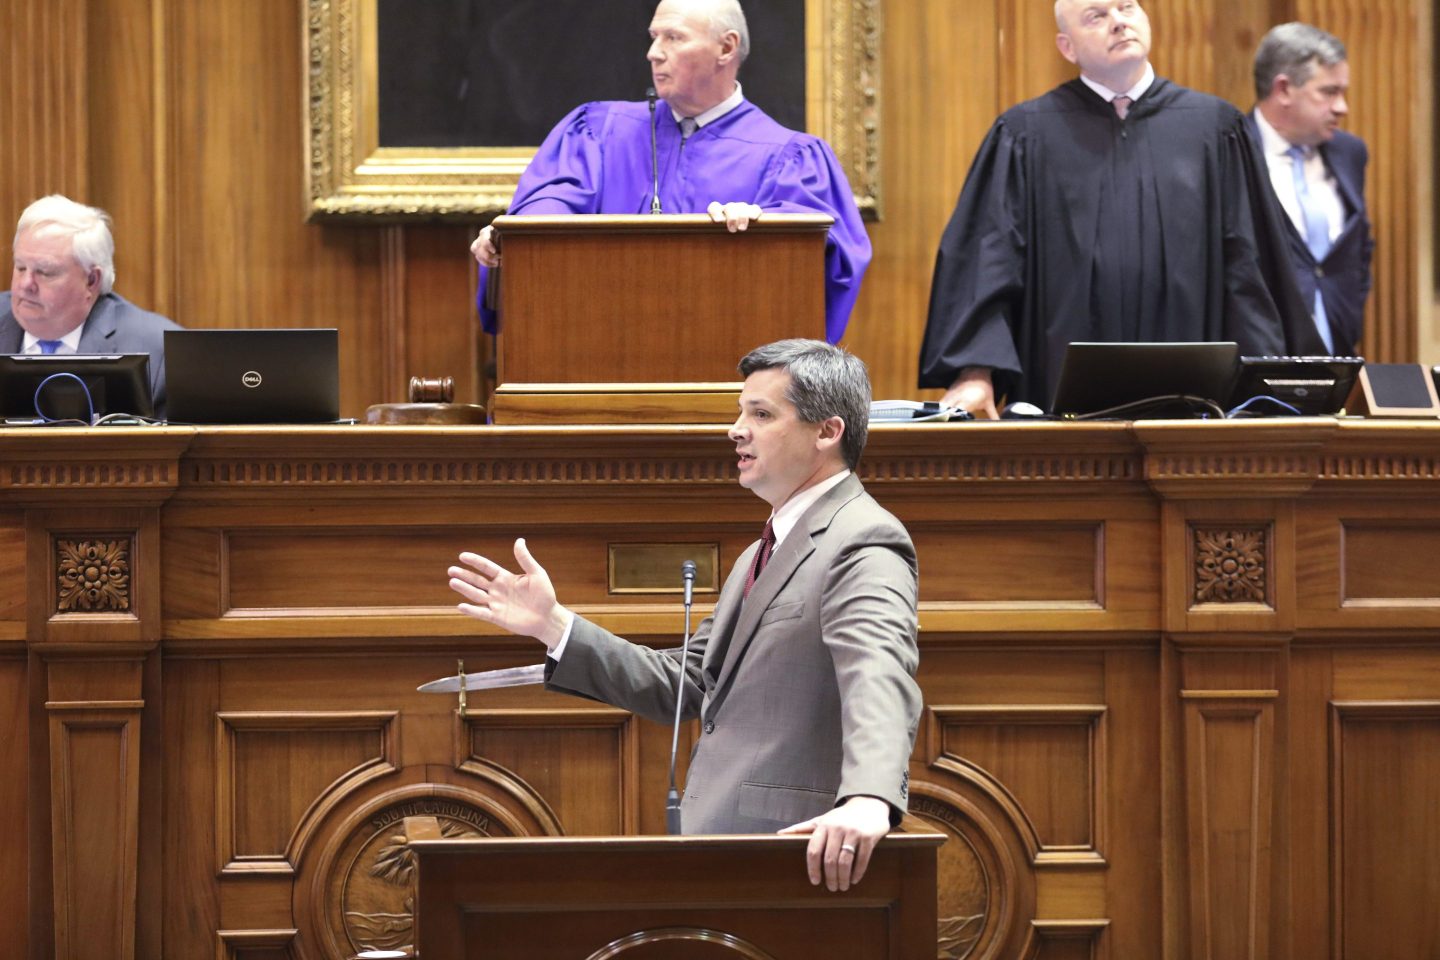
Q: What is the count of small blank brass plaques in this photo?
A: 1